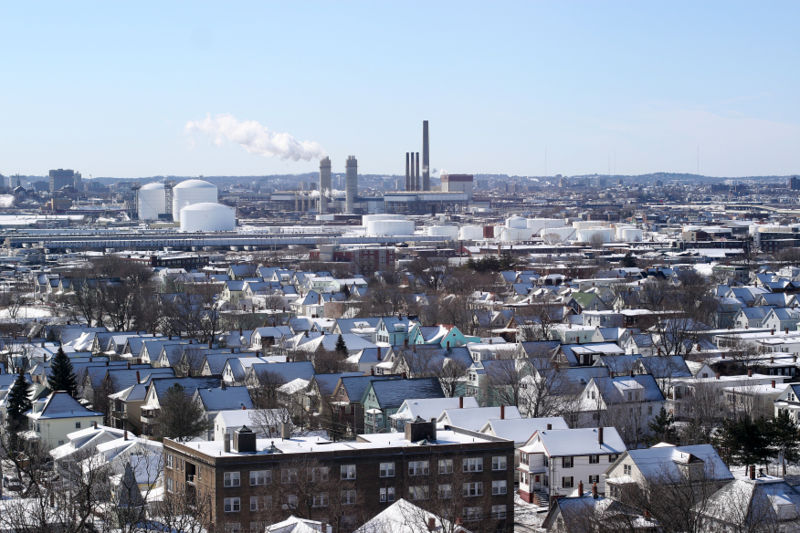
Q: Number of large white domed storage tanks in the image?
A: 3